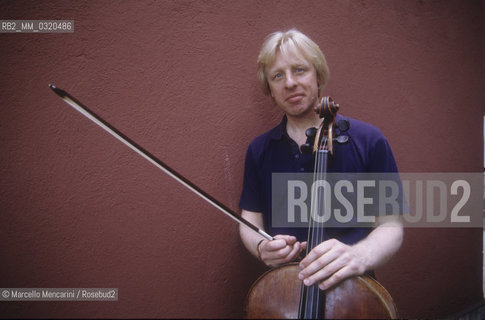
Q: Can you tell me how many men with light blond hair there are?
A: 1